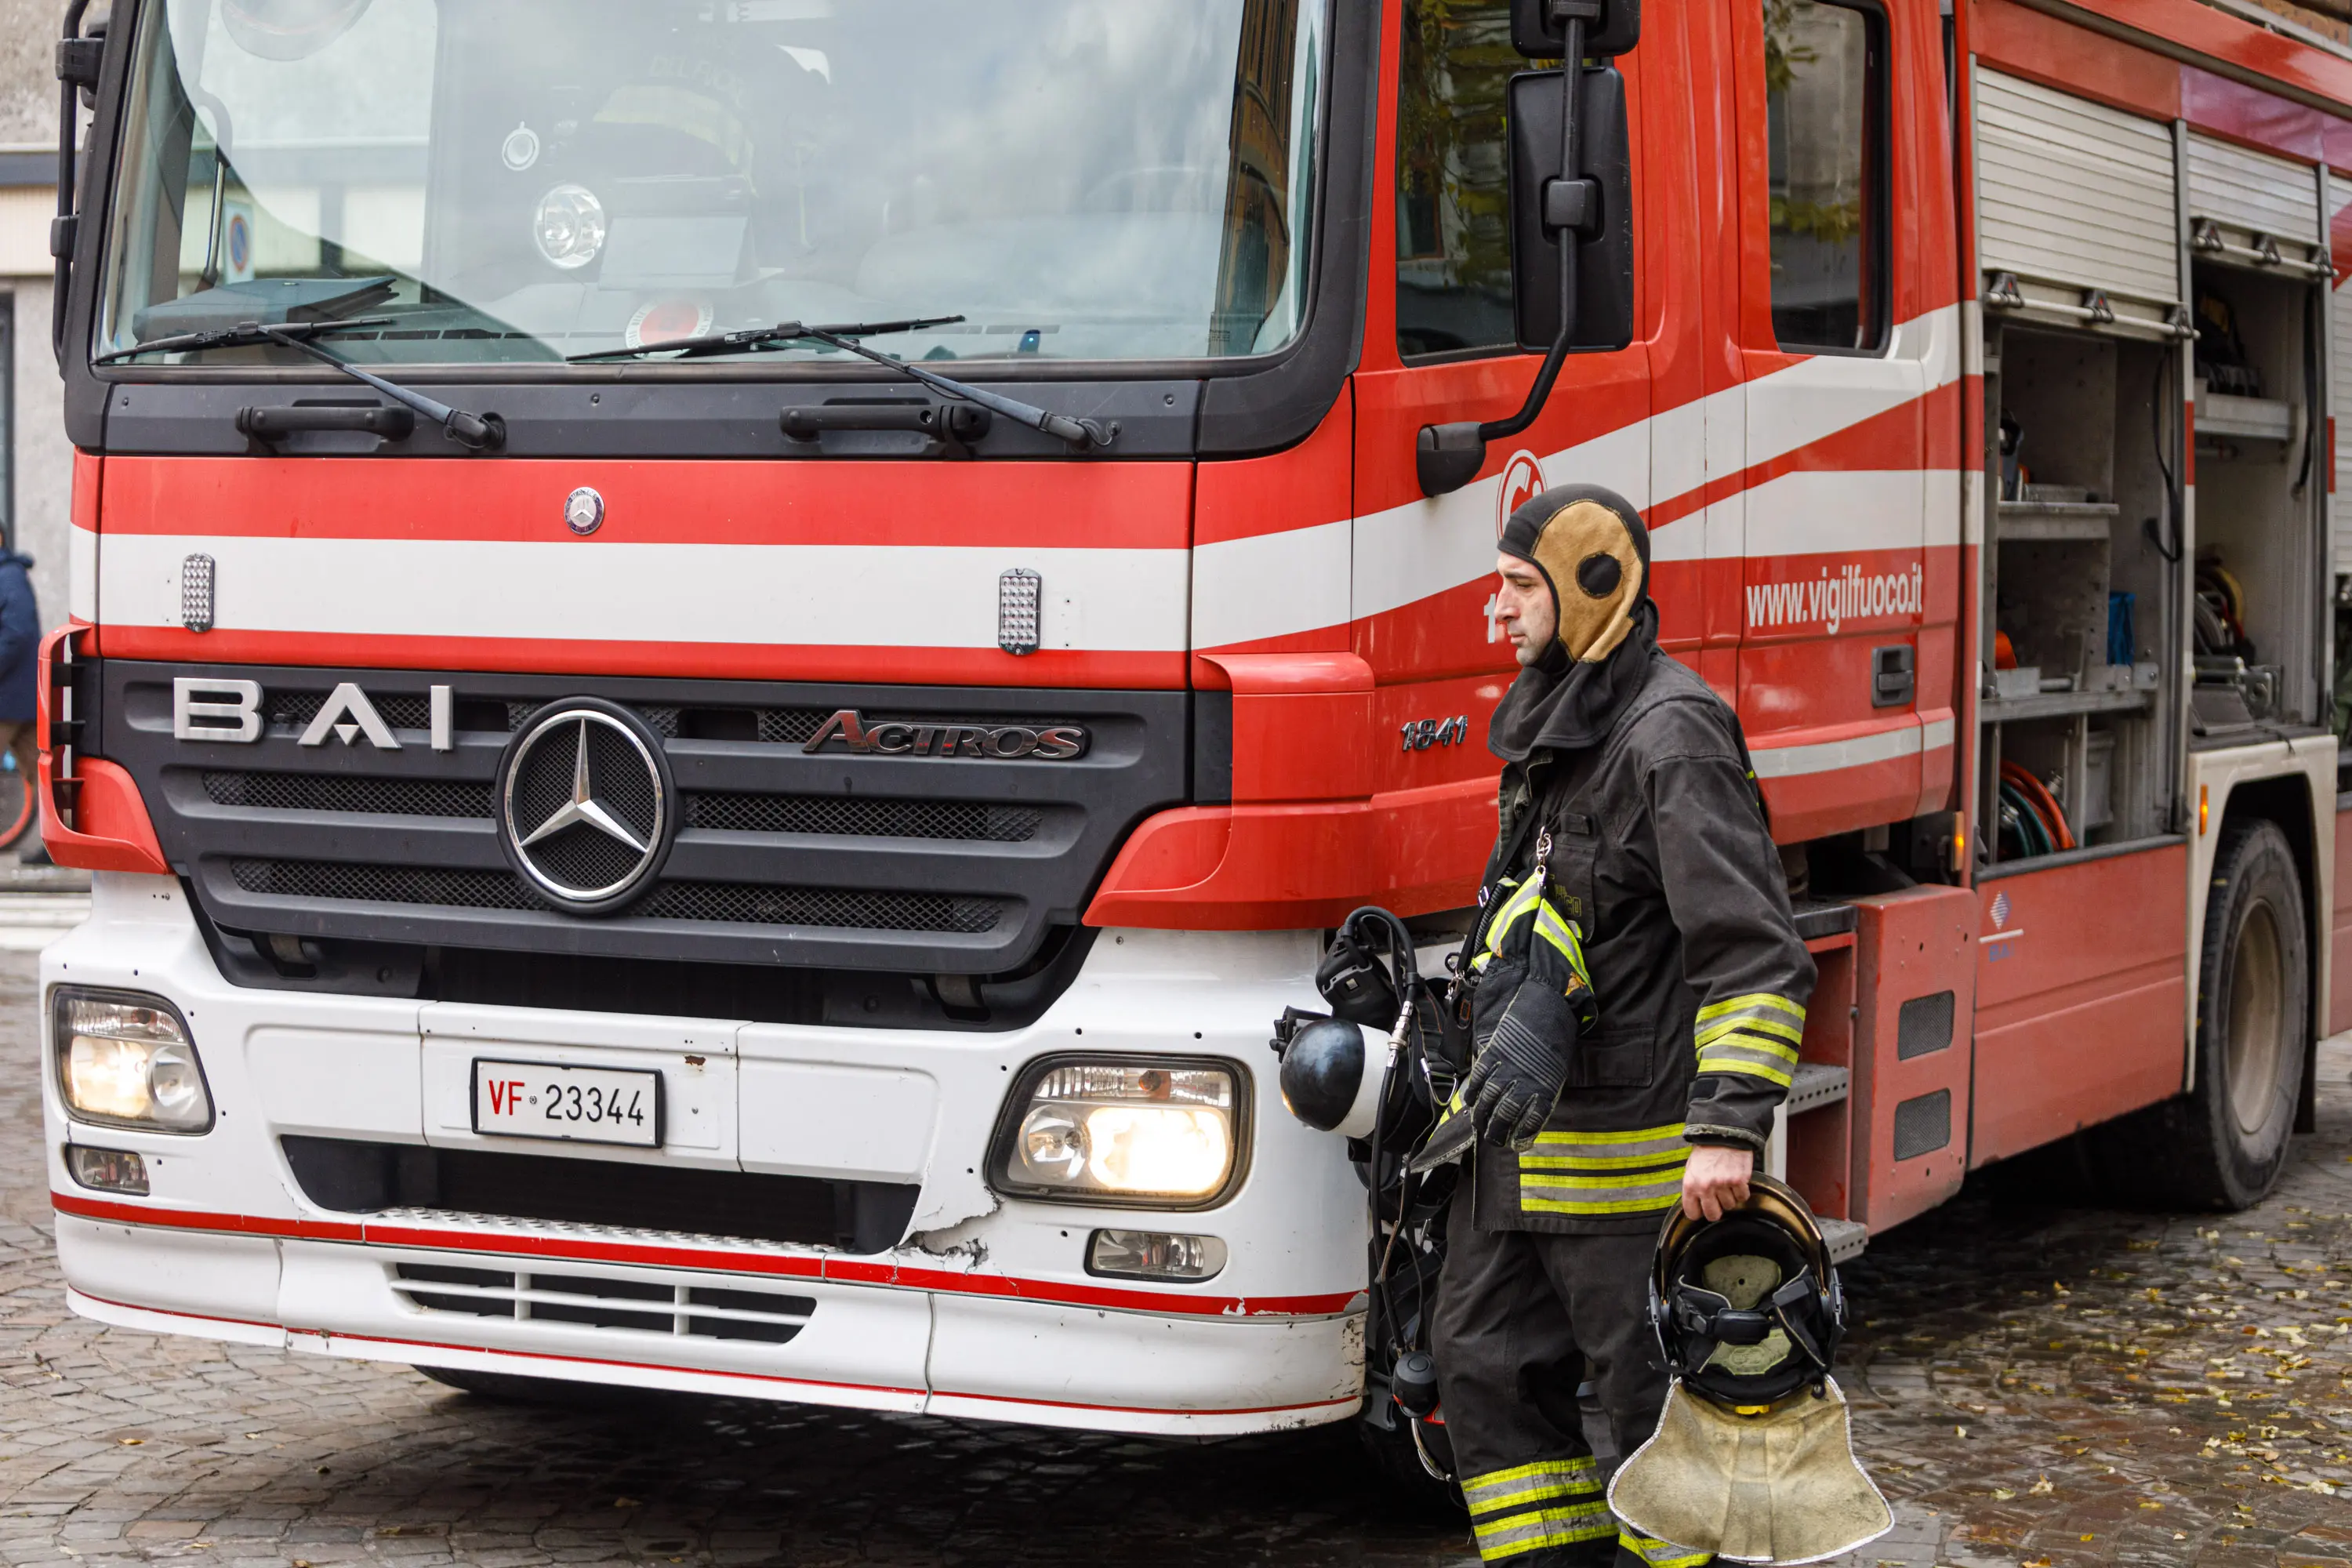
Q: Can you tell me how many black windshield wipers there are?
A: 2